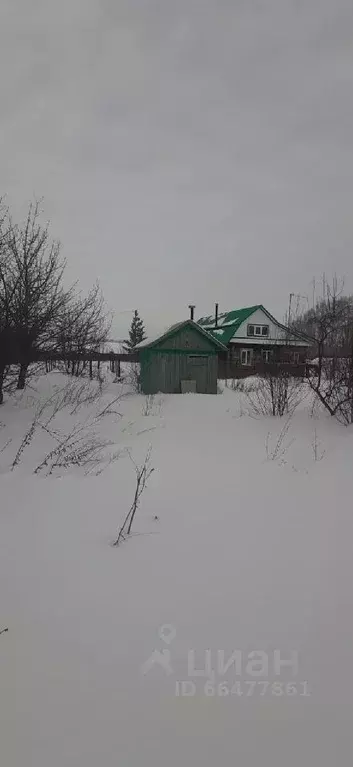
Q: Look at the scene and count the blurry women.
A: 0